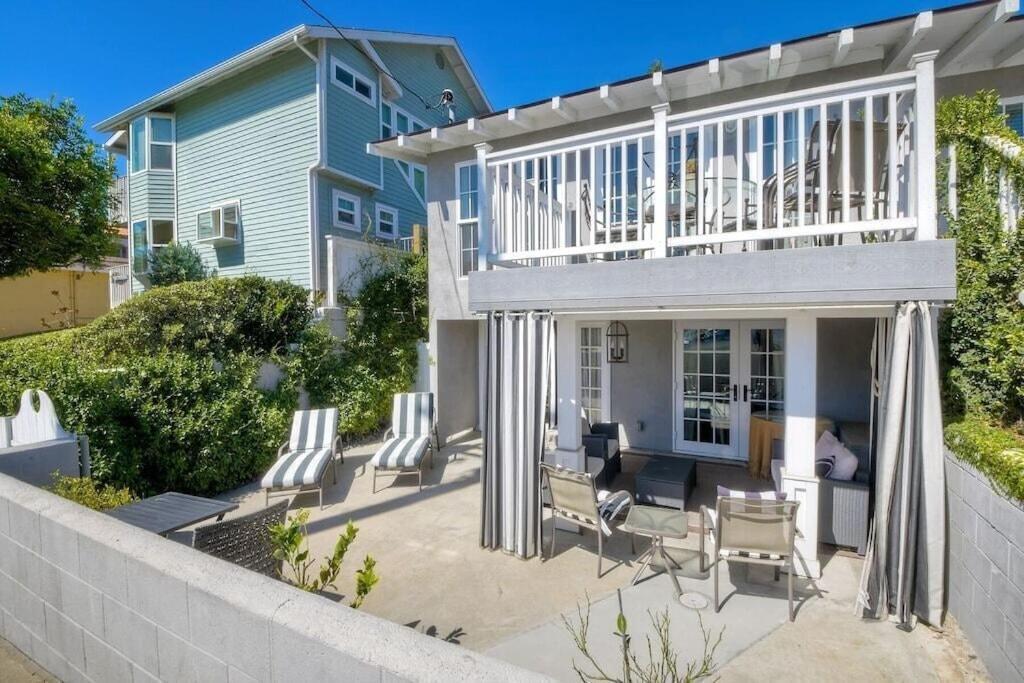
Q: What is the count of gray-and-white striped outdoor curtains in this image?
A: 2